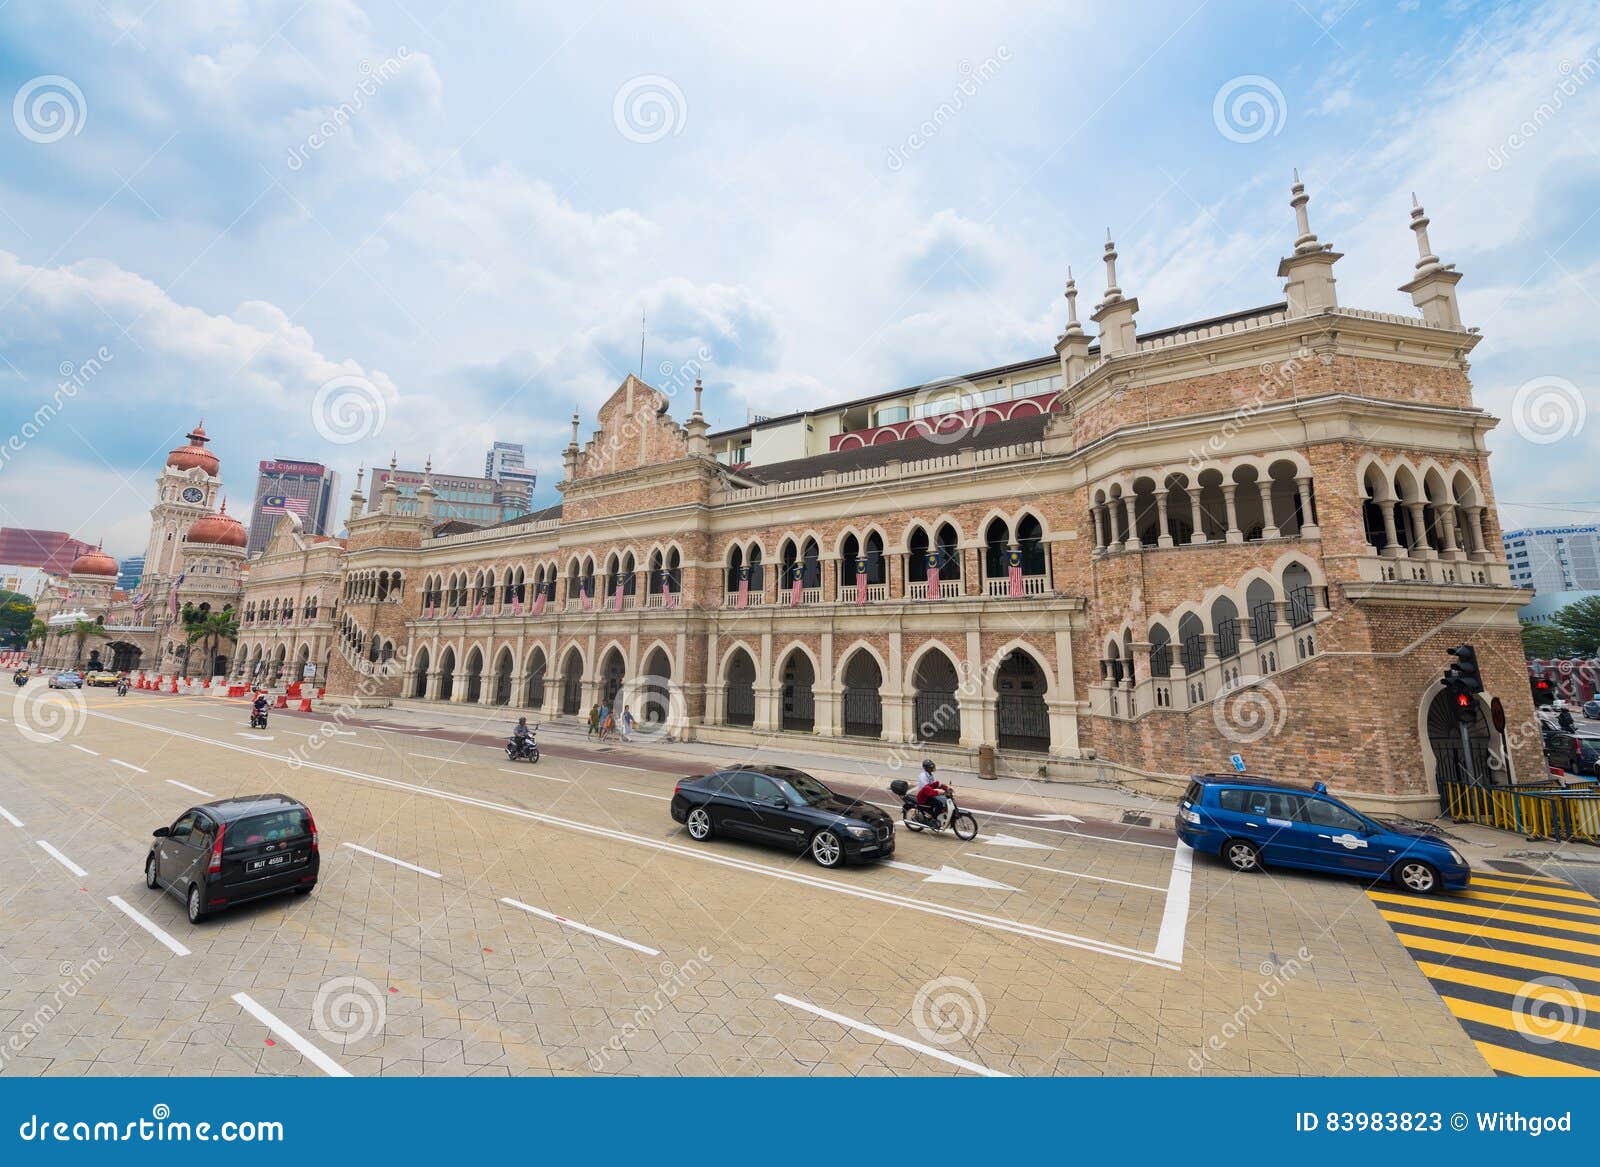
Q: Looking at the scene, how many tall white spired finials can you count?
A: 9